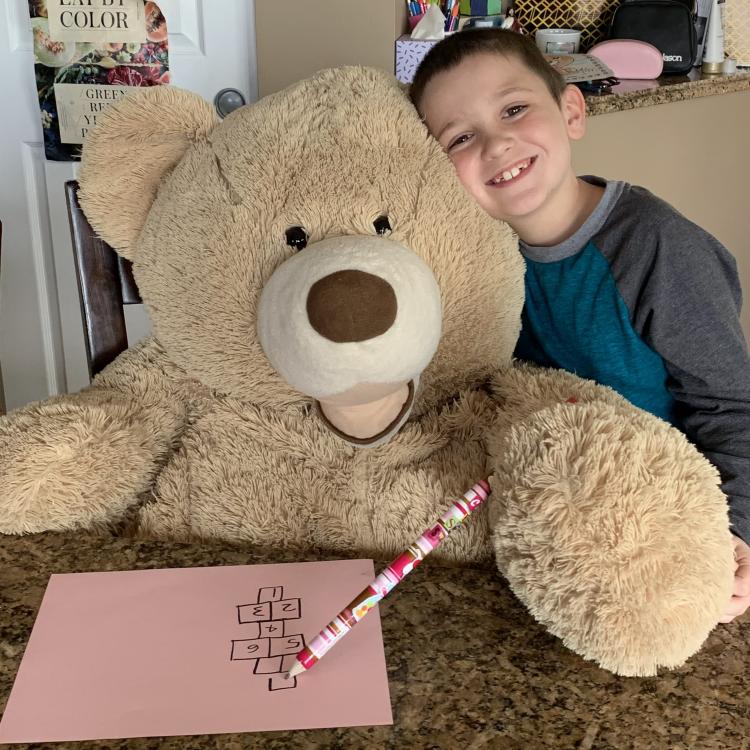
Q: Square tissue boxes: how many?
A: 1